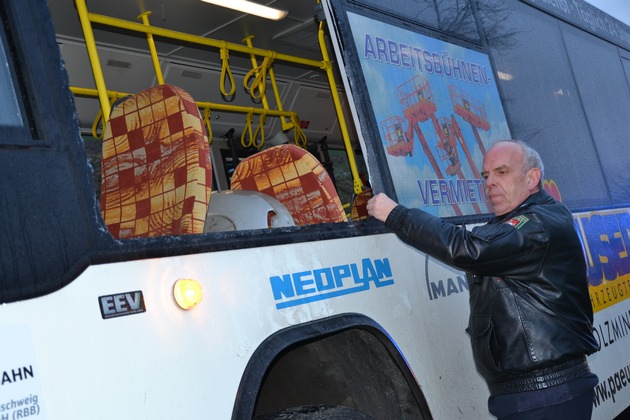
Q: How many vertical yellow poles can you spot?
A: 5